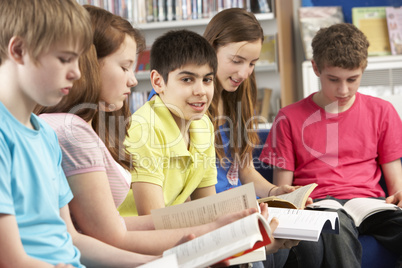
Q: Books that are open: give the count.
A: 5